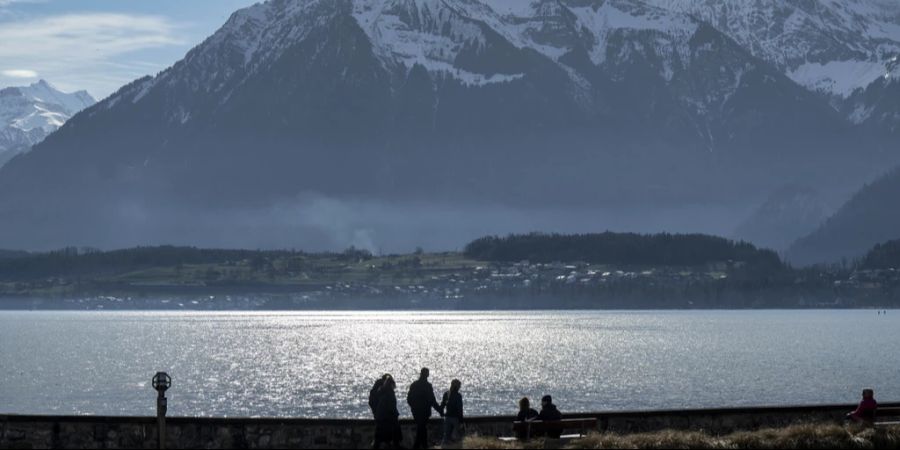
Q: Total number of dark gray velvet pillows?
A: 0